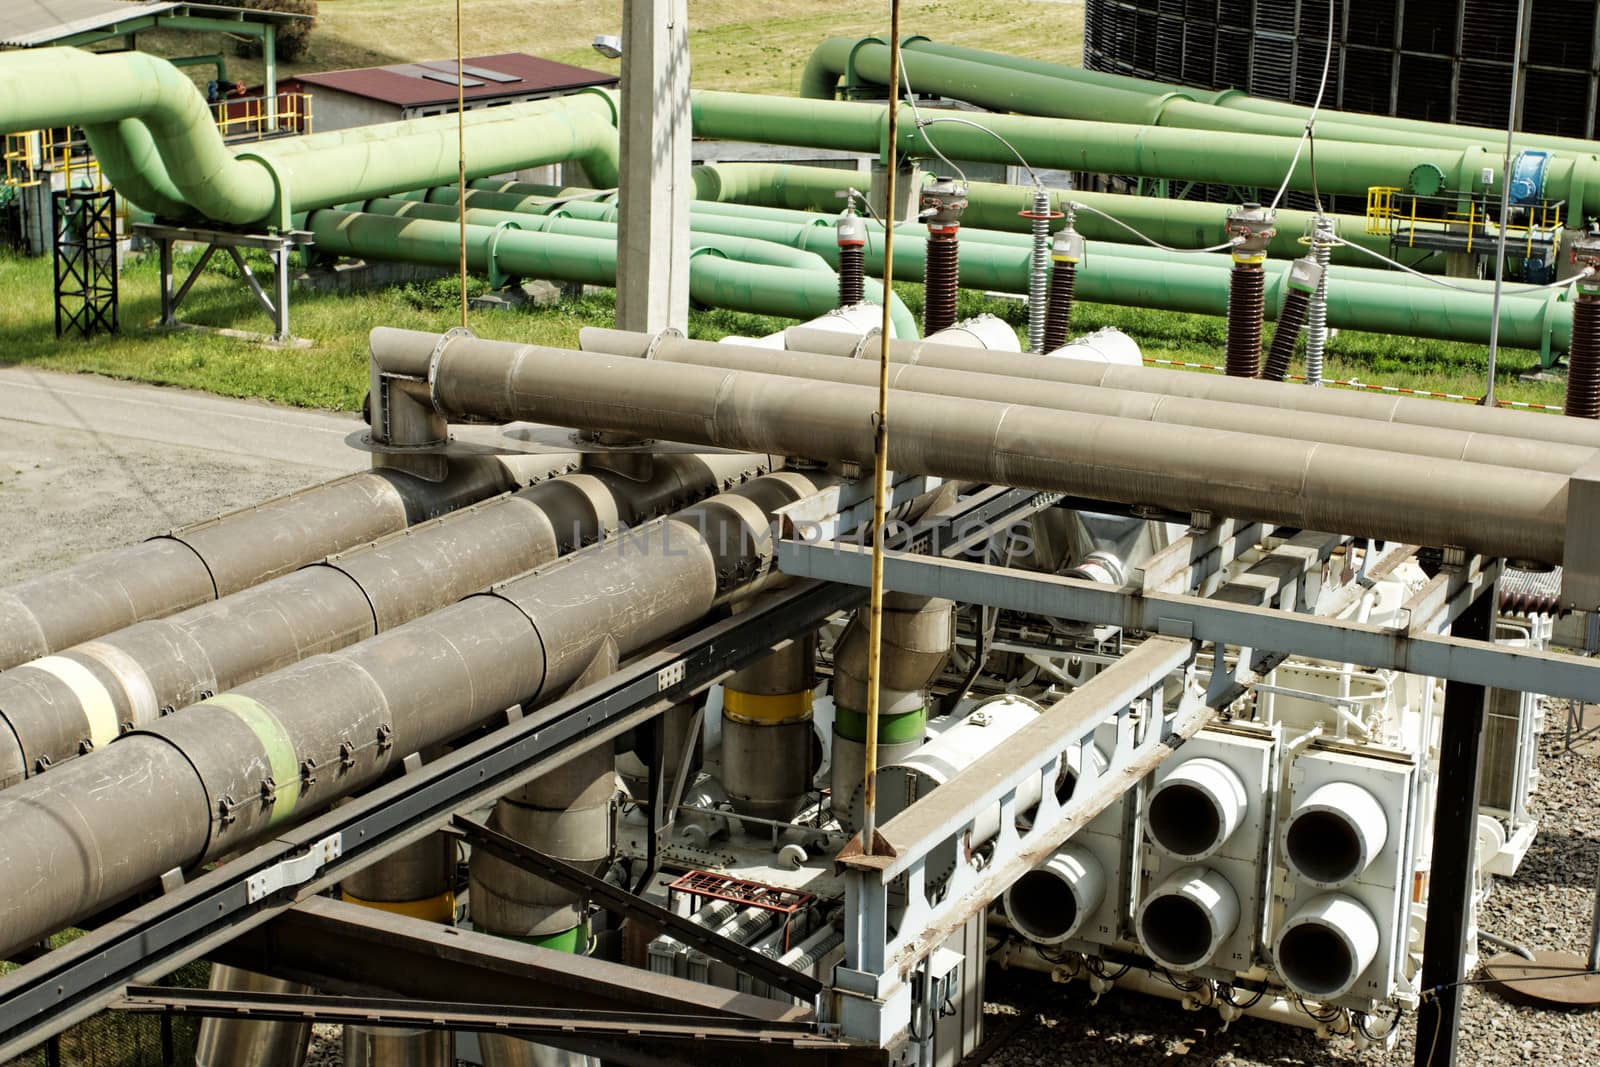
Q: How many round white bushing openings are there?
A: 5